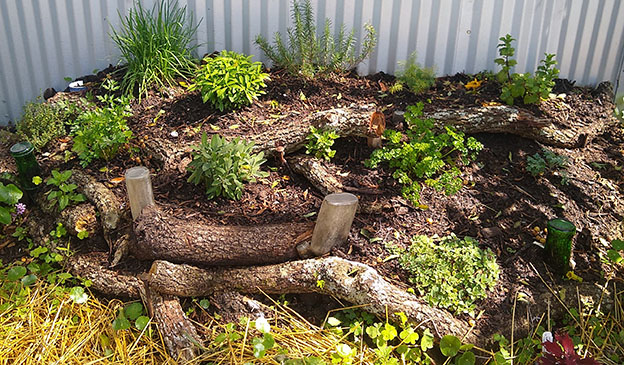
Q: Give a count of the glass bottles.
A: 2